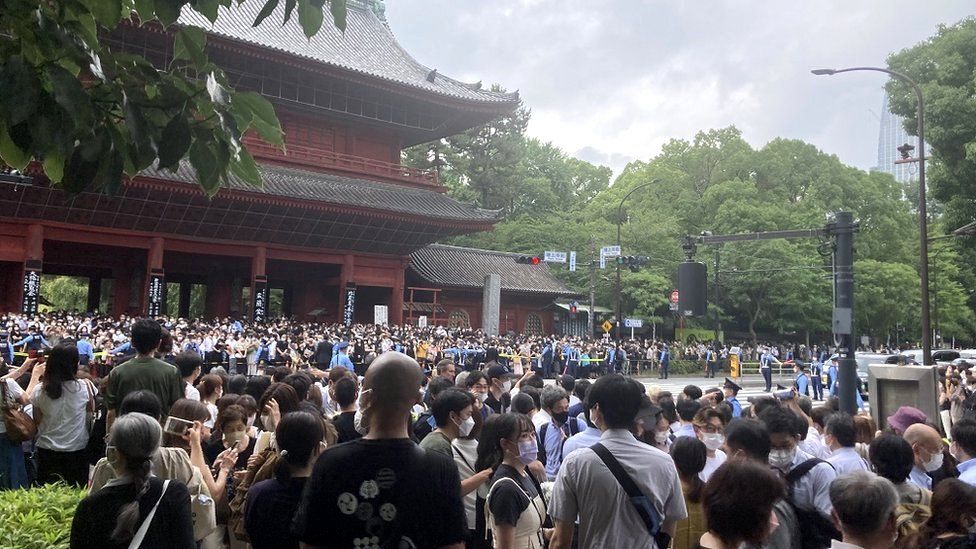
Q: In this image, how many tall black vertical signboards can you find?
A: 4